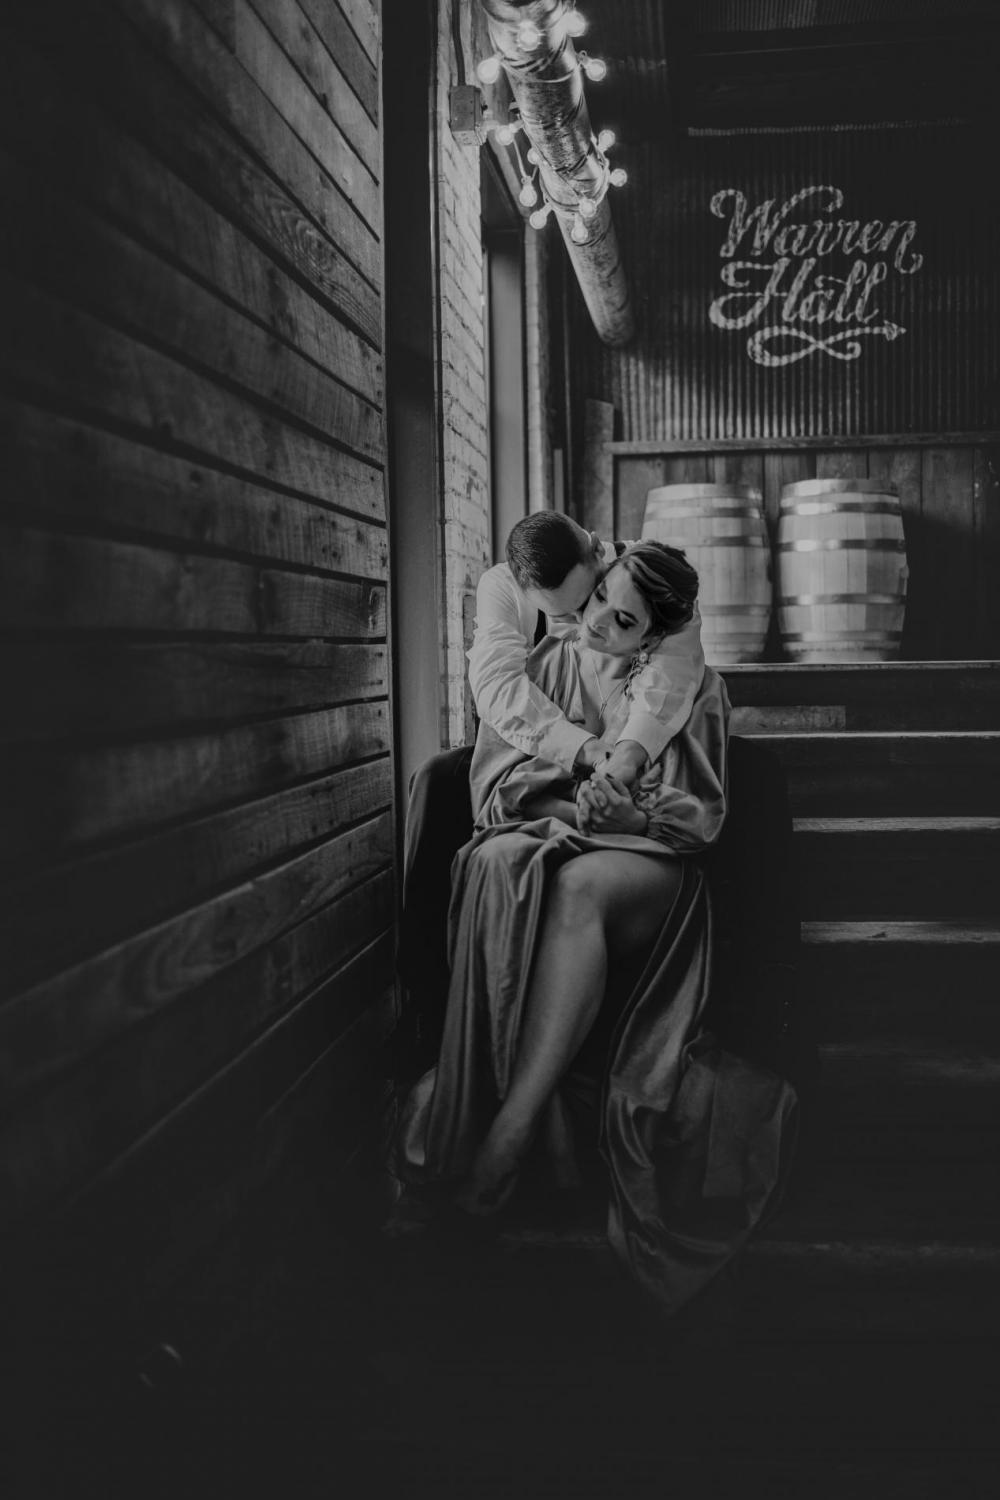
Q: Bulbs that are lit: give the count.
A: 12